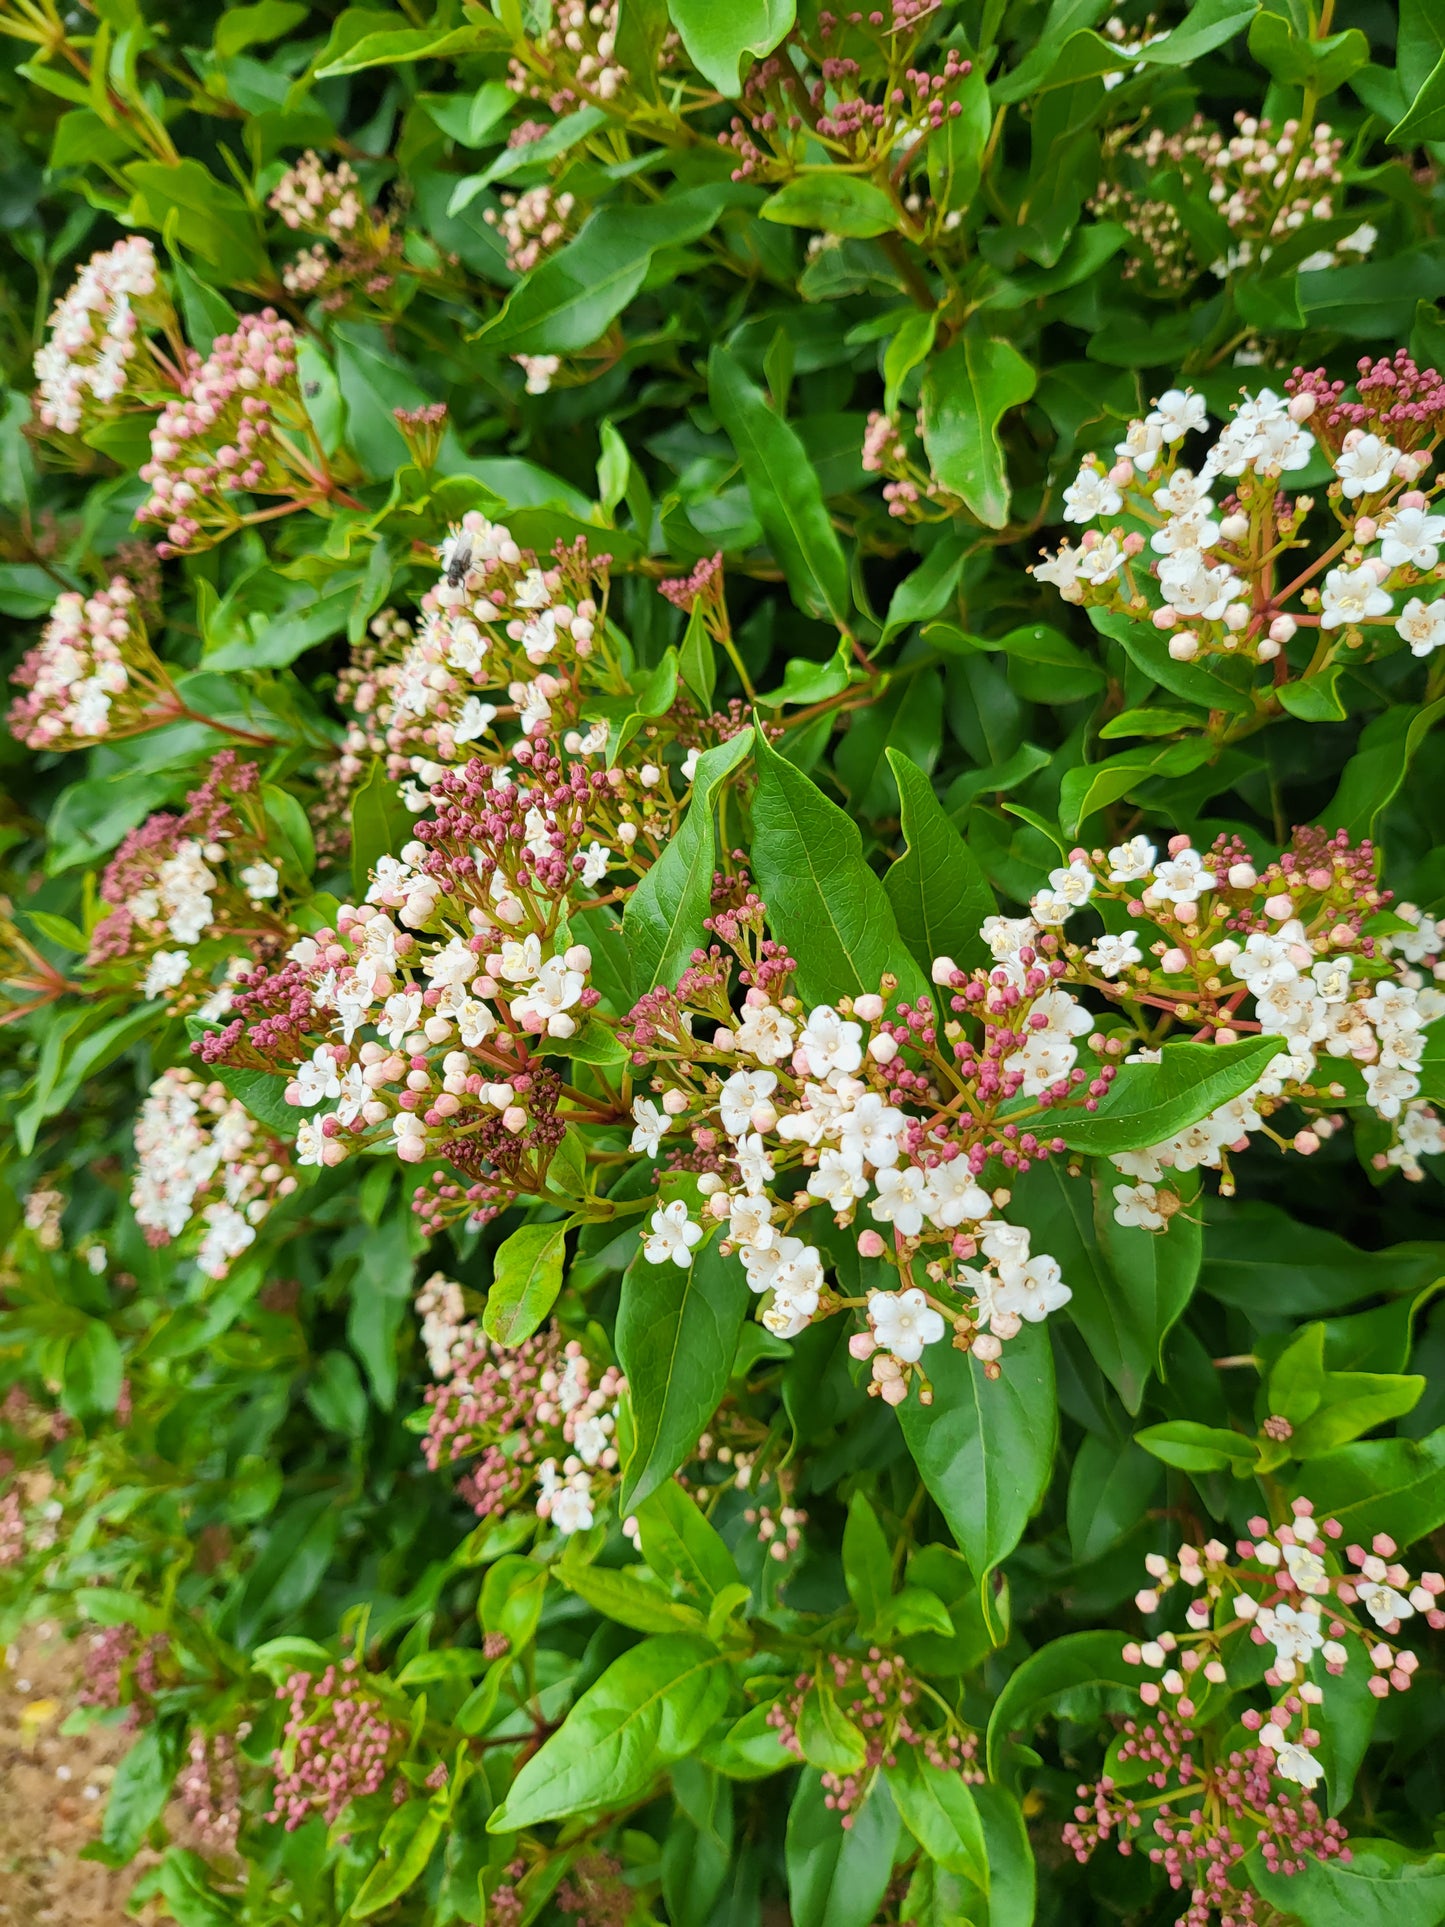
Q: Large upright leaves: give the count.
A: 3